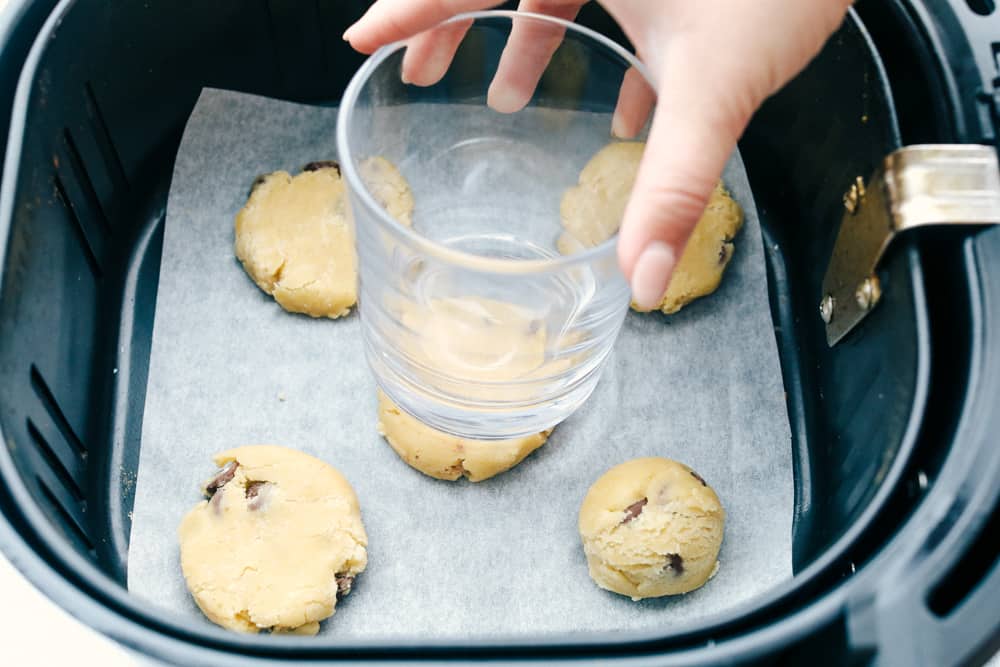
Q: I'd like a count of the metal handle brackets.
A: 1